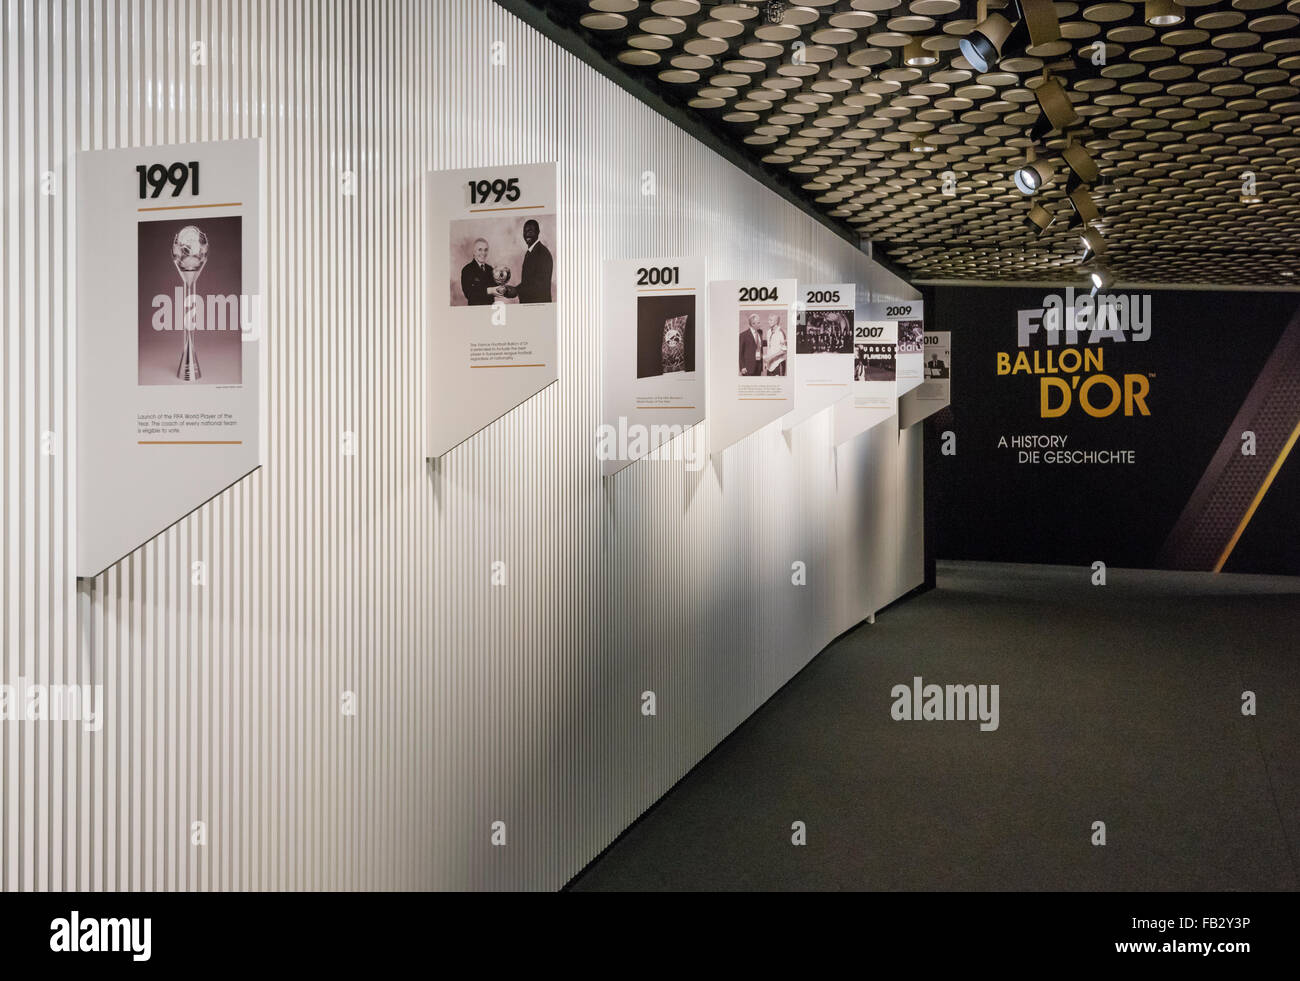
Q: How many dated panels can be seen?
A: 8